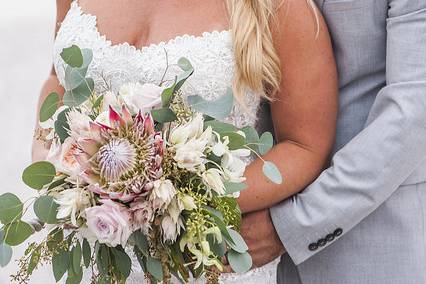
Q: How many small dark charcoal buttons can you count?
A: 4